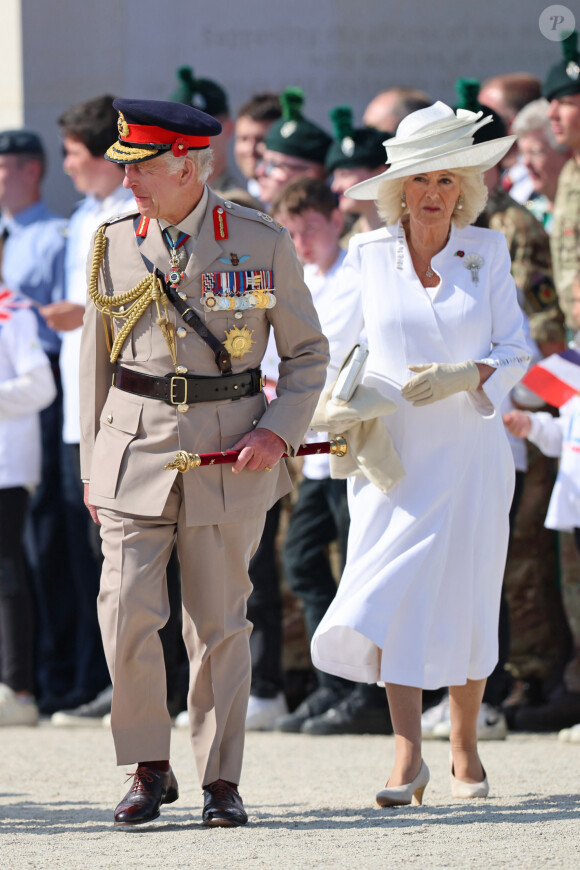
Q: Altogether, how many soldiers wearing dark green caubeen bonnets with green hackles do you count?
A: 5